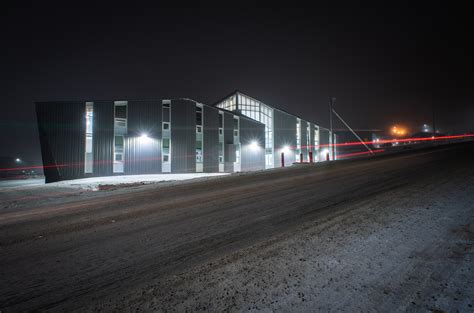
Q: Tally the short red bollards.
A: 4